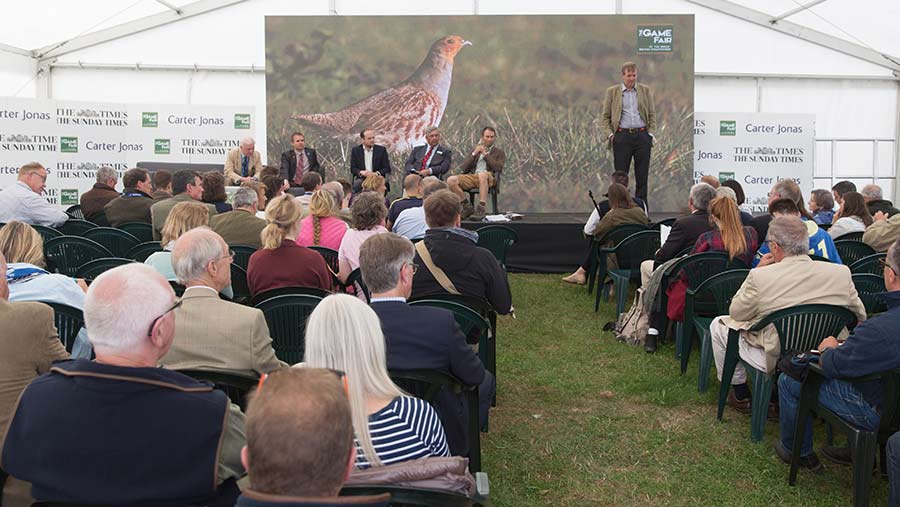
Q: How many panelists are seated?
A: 5